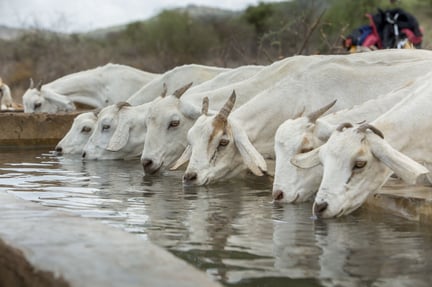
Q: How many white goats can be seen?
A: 7